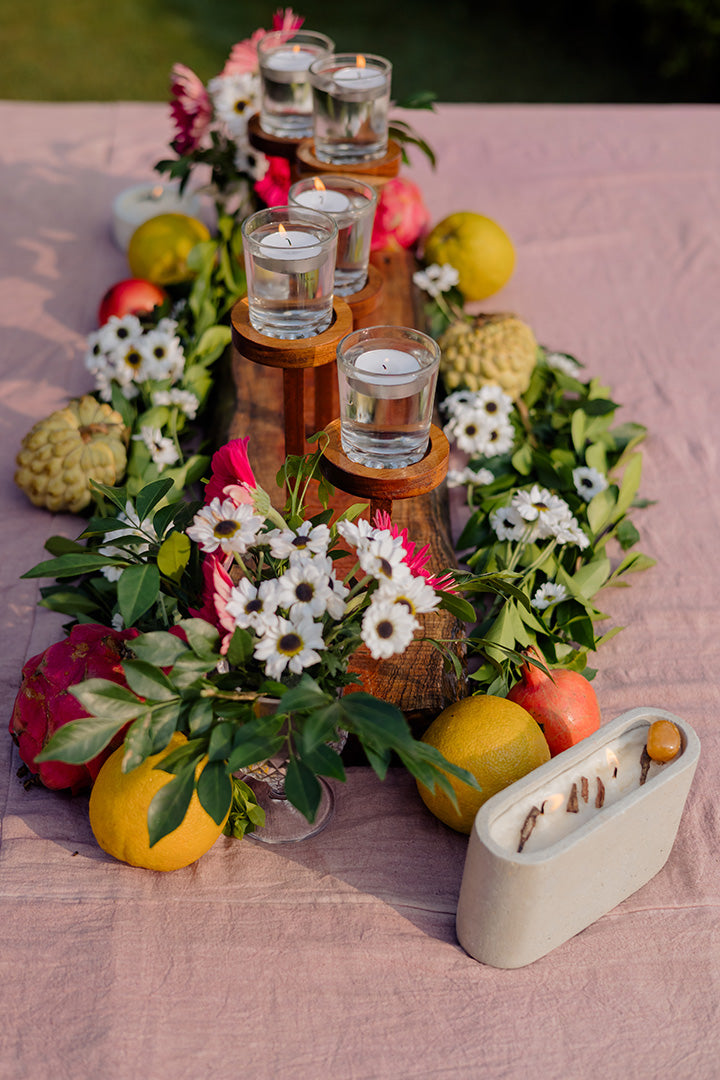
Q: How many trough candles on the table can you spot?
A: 1